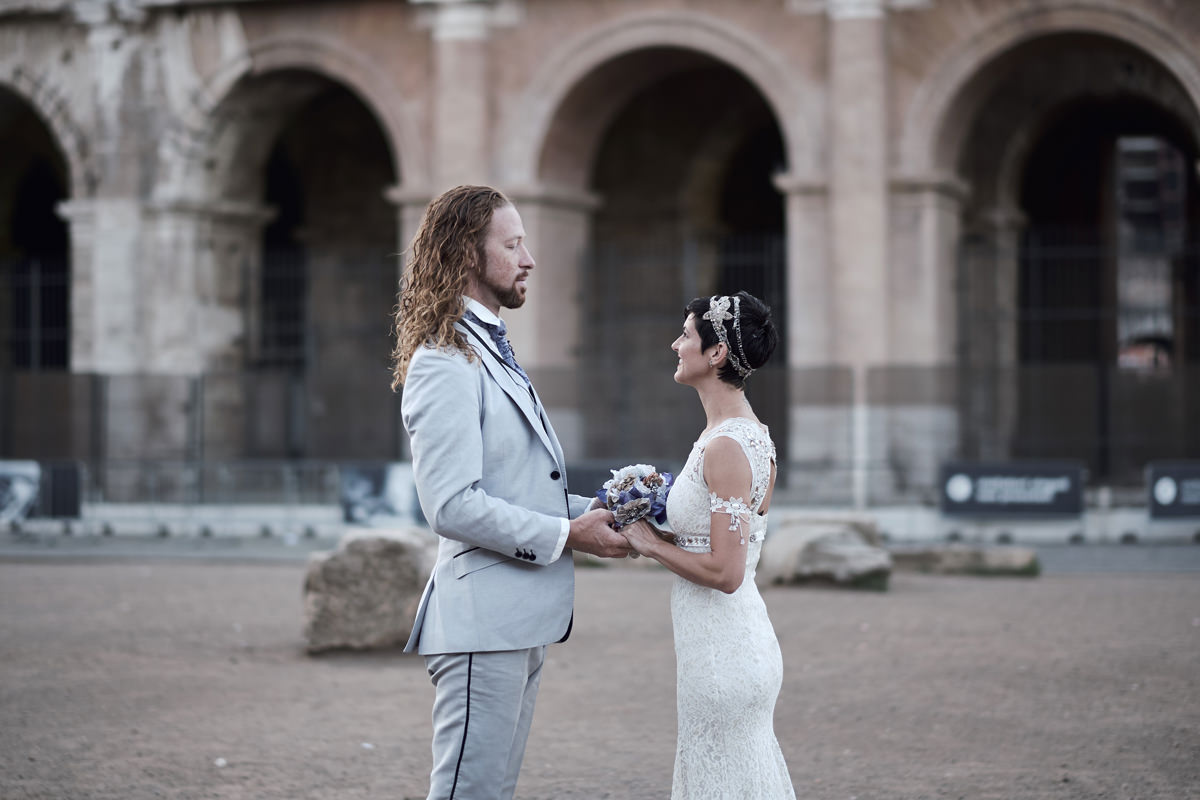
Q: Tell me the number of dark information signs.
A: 2